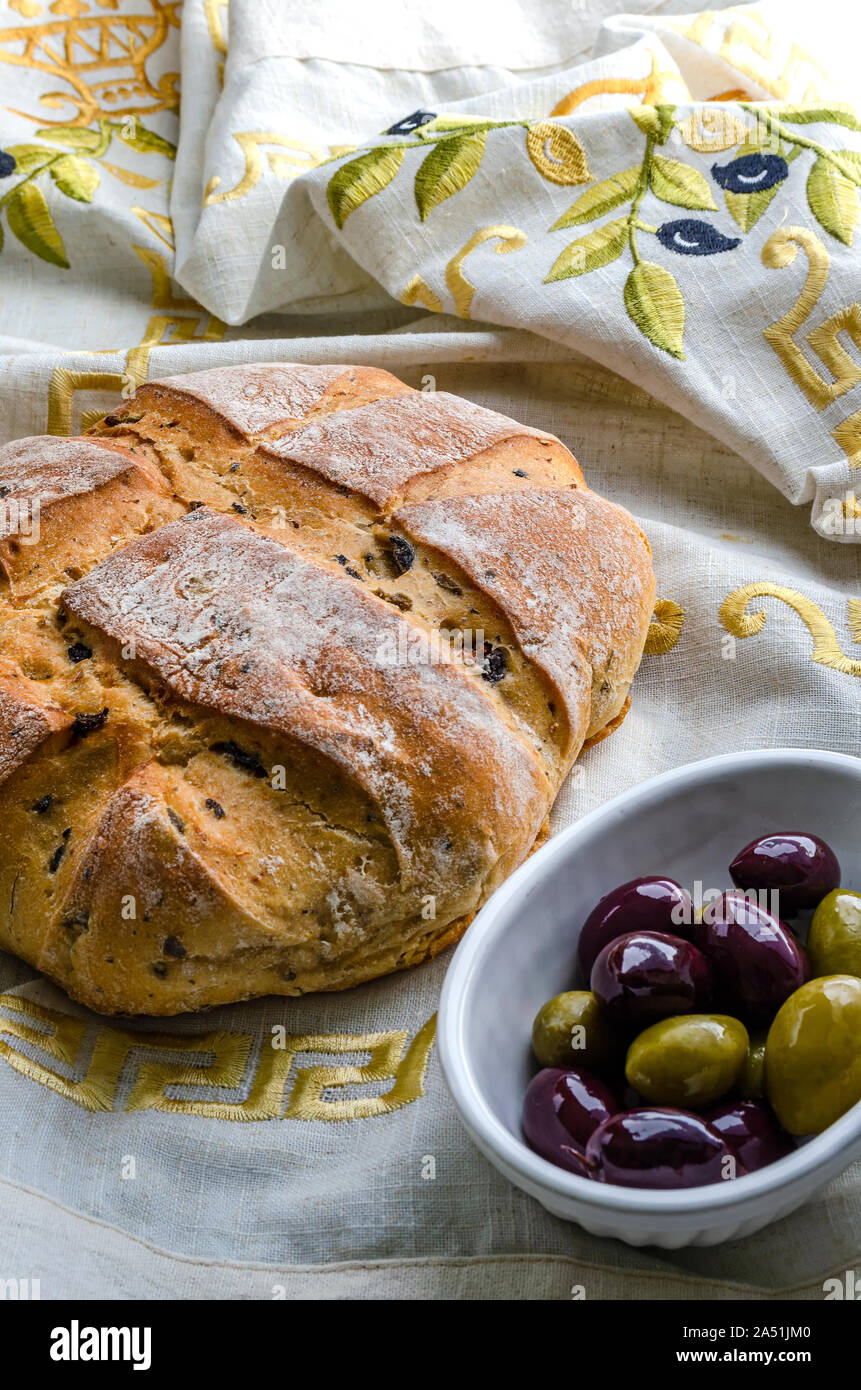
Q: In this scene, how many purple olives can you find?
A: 7